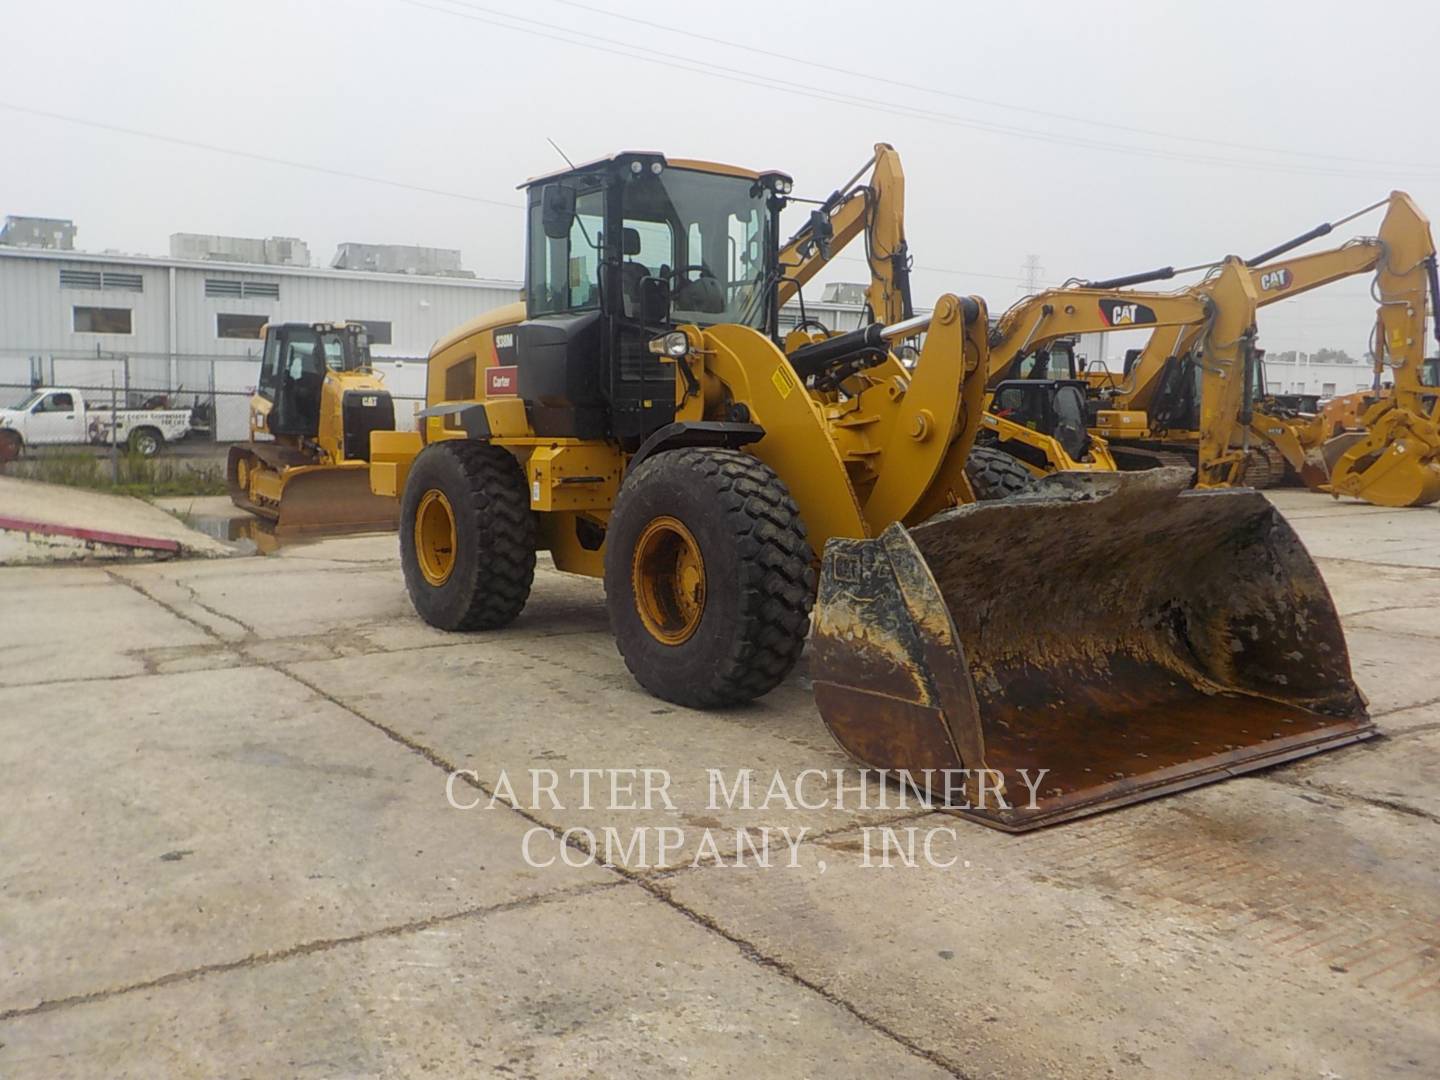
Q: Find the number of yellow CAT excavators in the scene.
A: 3